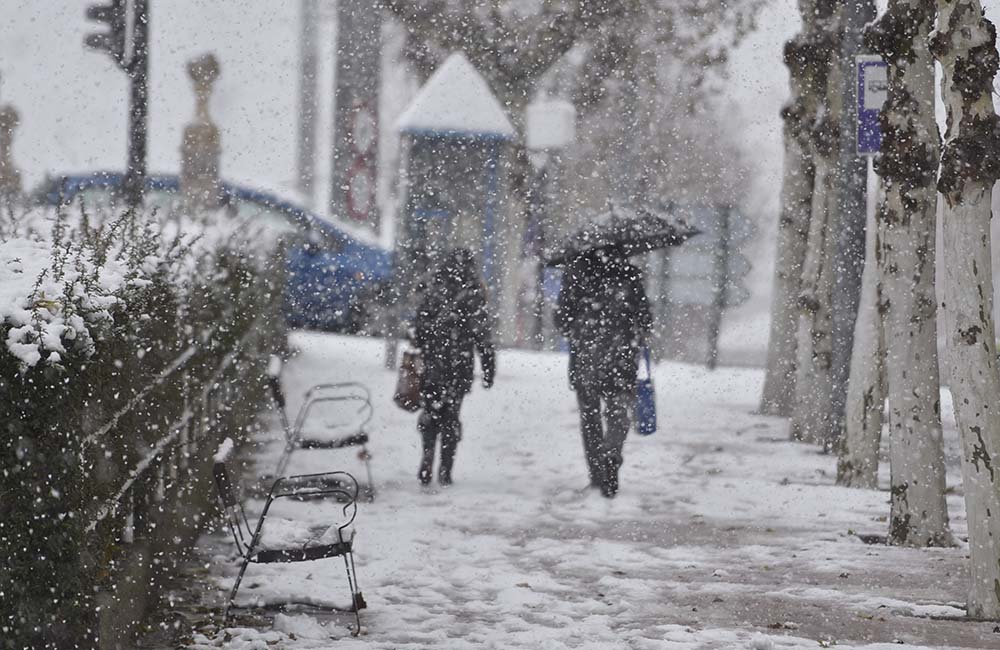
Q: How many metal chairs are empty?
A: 2